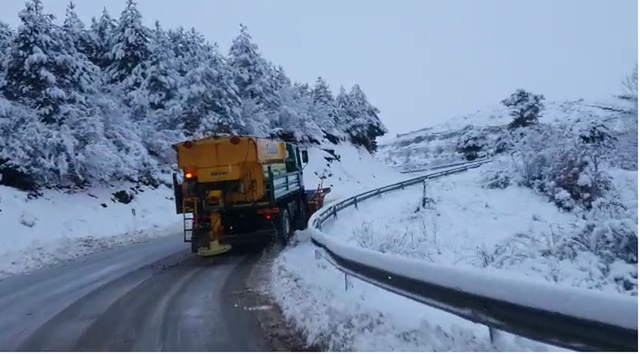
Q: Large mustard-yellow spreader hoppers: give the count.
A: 1